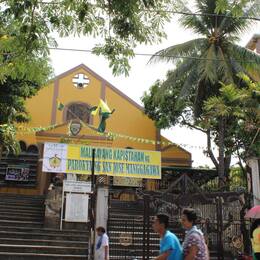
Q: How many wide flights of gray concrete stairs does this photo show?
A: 2